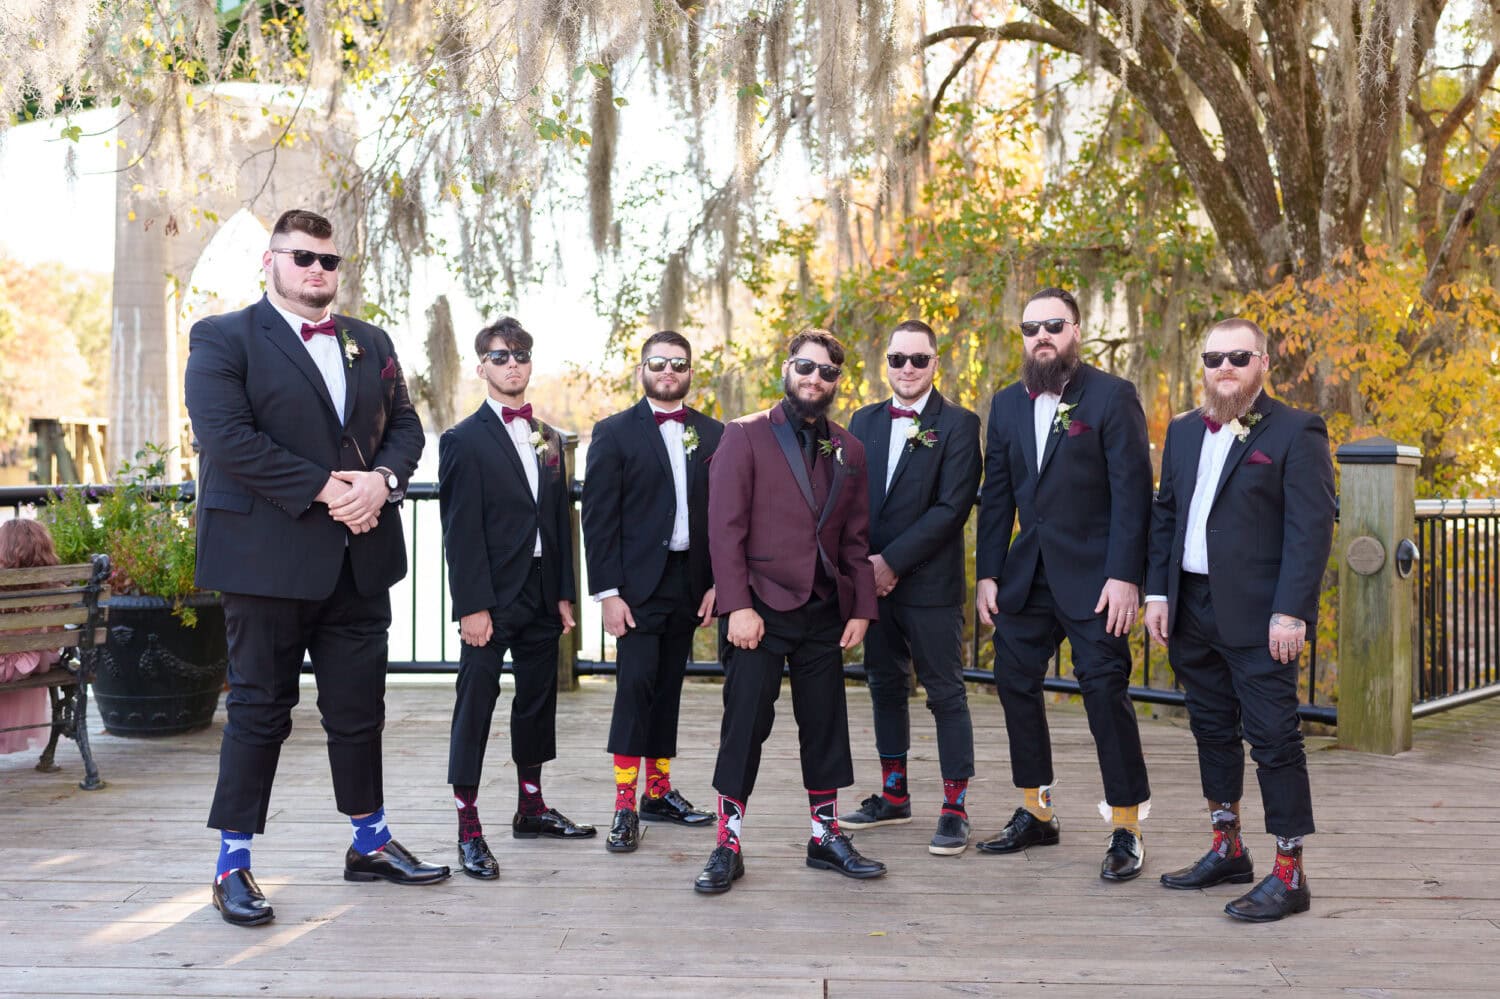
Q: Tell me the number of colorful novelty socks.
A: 14